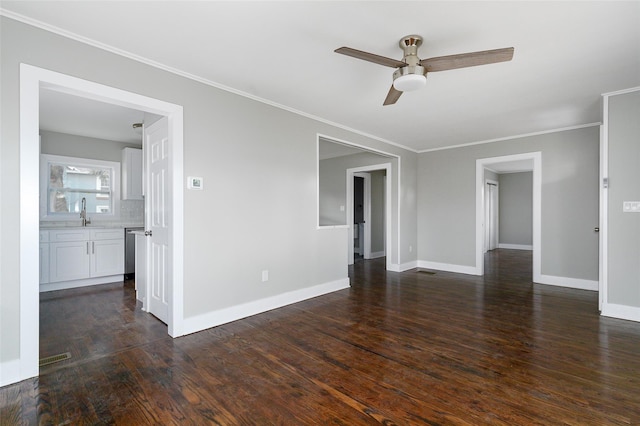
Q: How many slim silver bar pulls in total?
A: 2